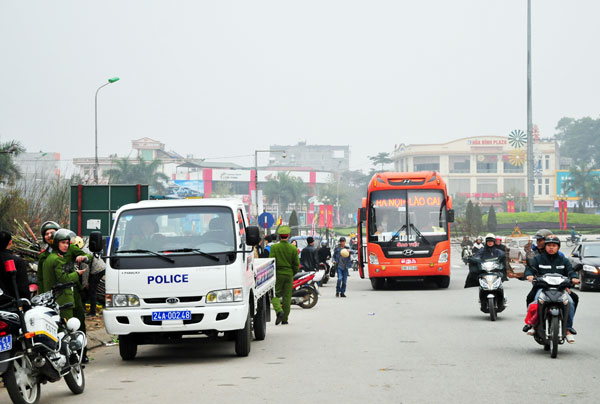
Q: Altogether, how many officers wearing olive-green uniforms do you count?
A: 3